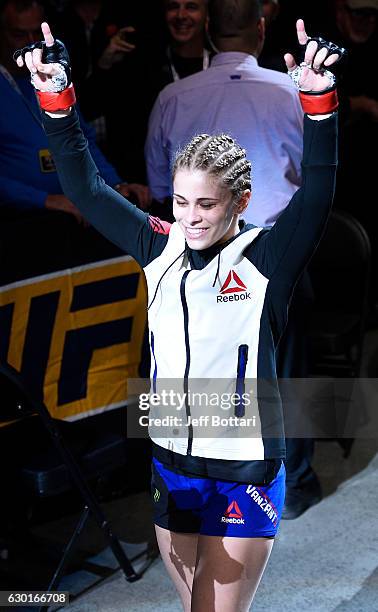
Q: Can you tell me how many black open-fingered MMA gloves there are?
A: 2